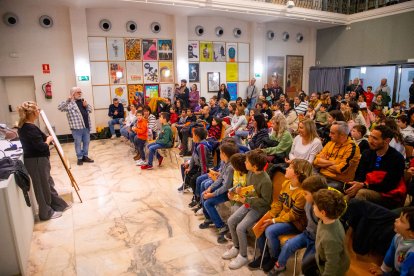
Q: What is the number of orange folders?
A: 1